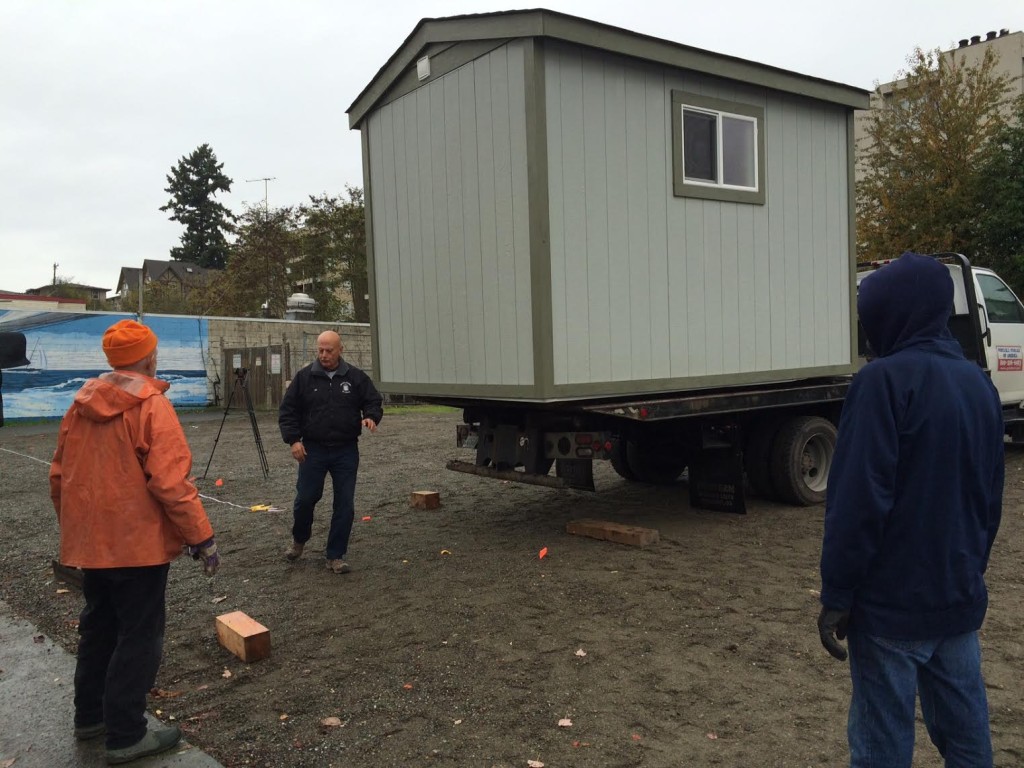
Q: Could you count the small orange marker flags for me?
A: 3